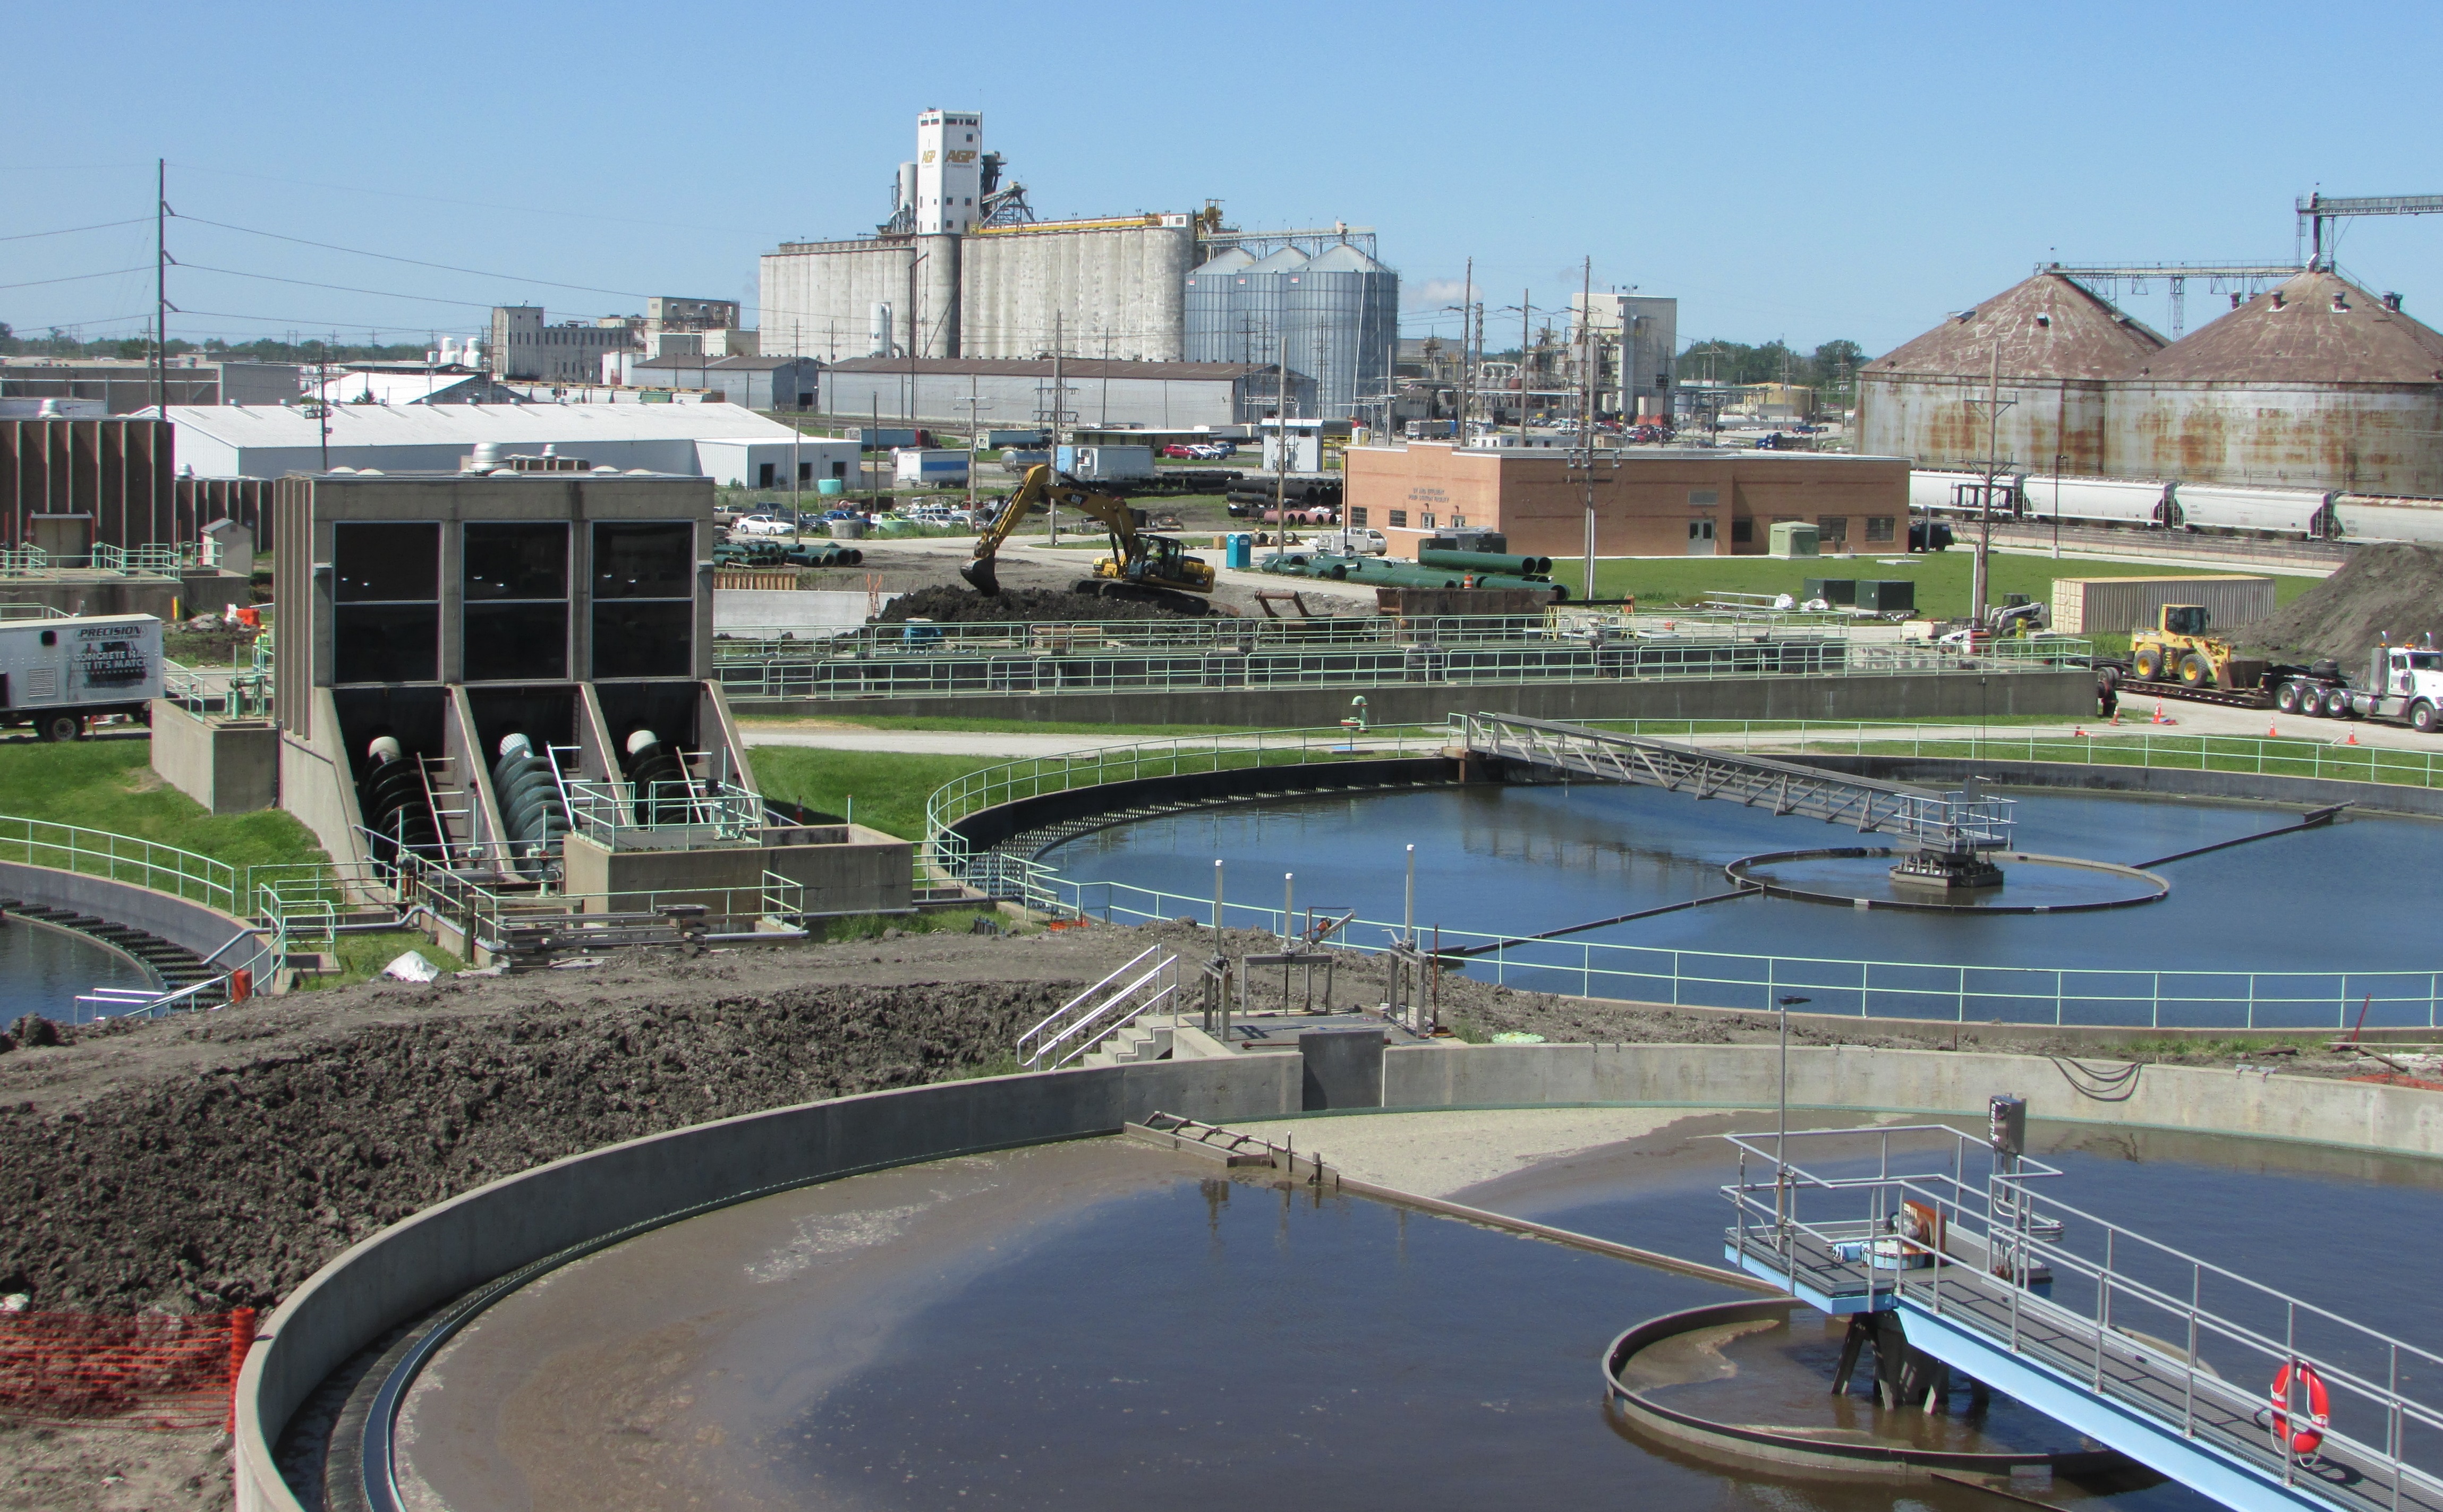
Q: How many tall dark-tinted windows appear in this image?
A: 3